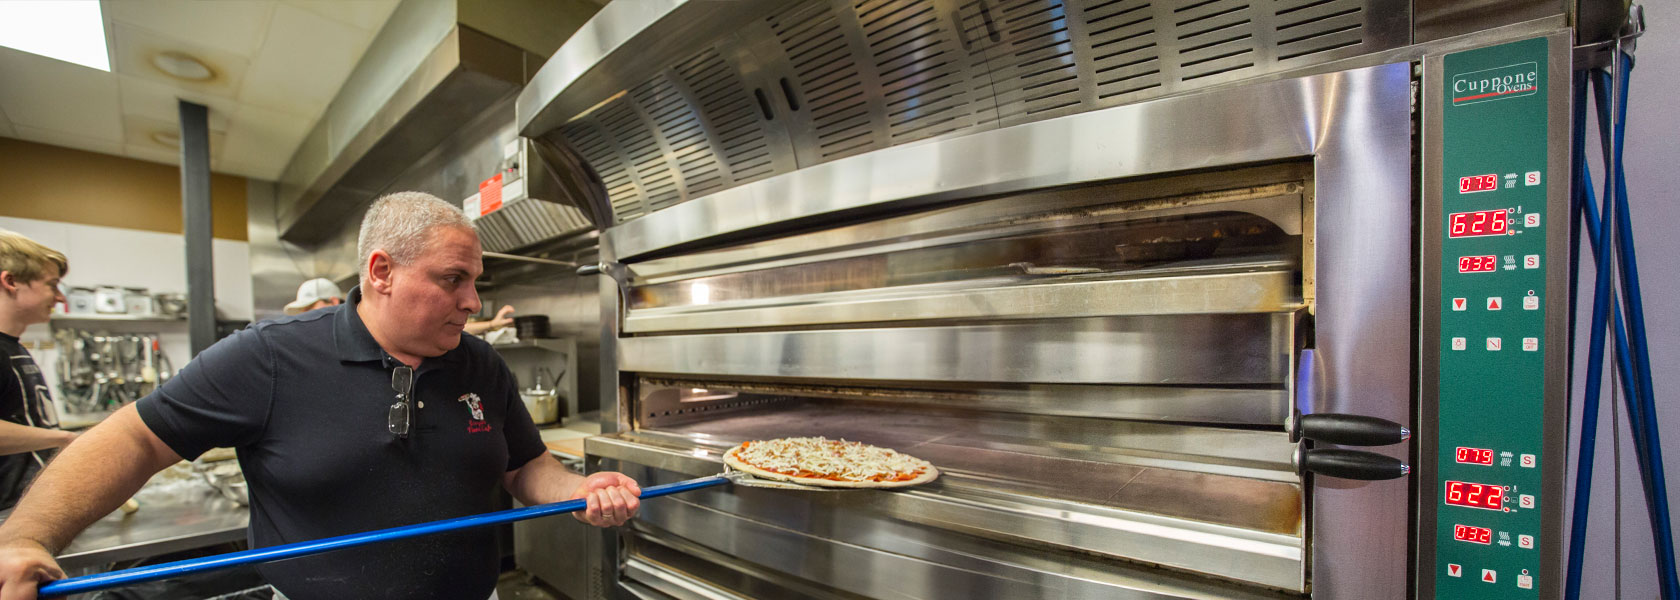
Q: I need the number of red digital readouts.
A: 6